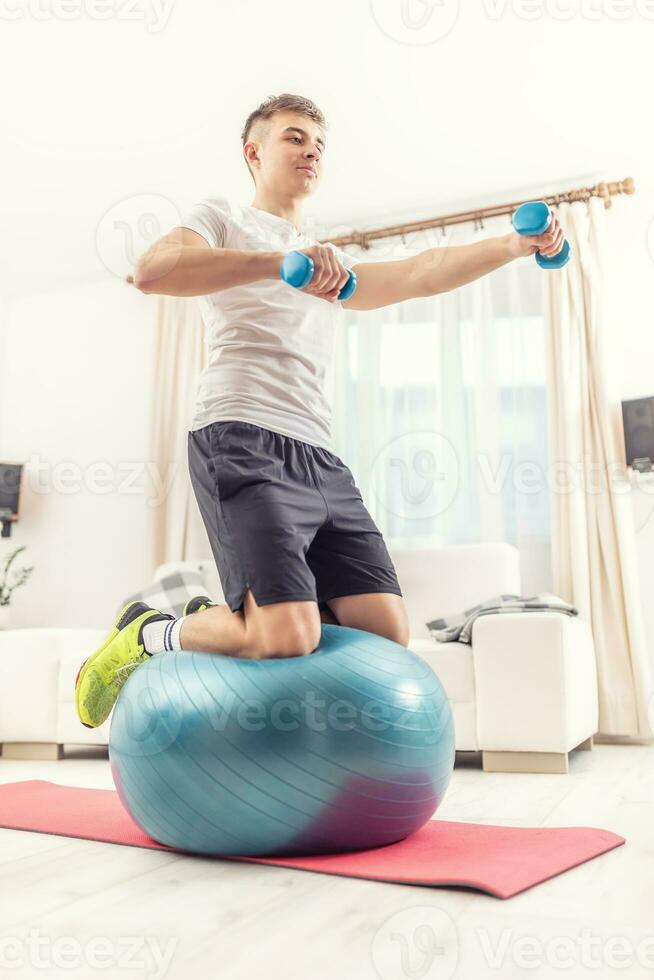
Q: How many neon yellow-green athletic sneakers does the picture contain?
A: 2